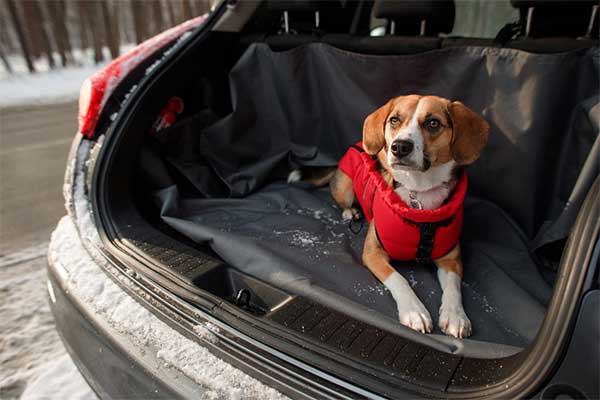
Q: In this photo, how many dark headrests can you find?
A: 3